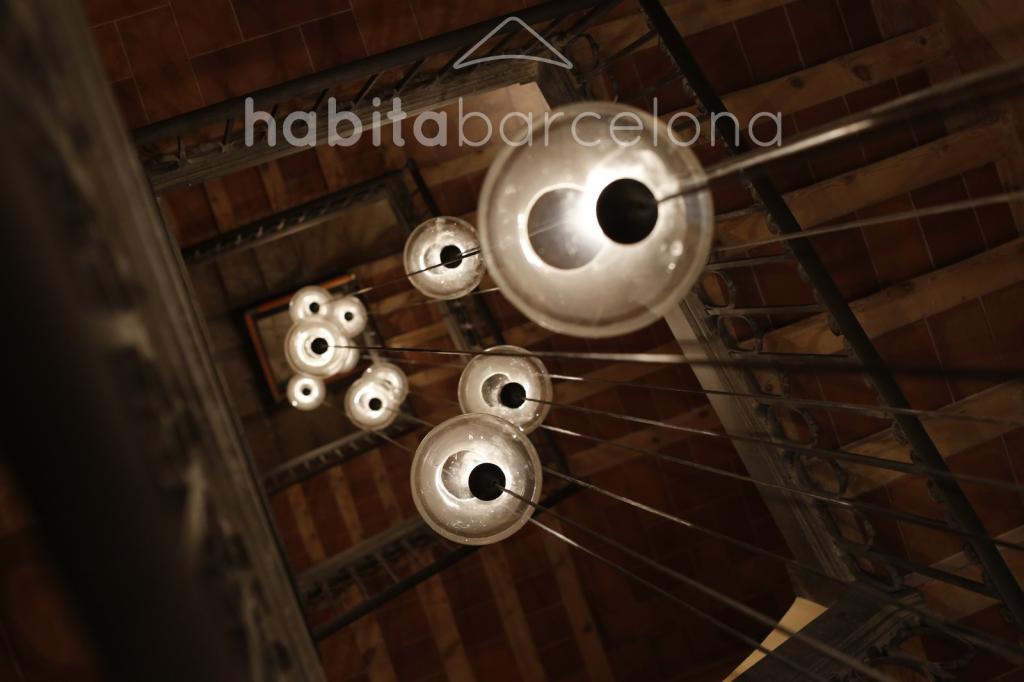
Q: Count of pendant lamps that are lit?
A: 11